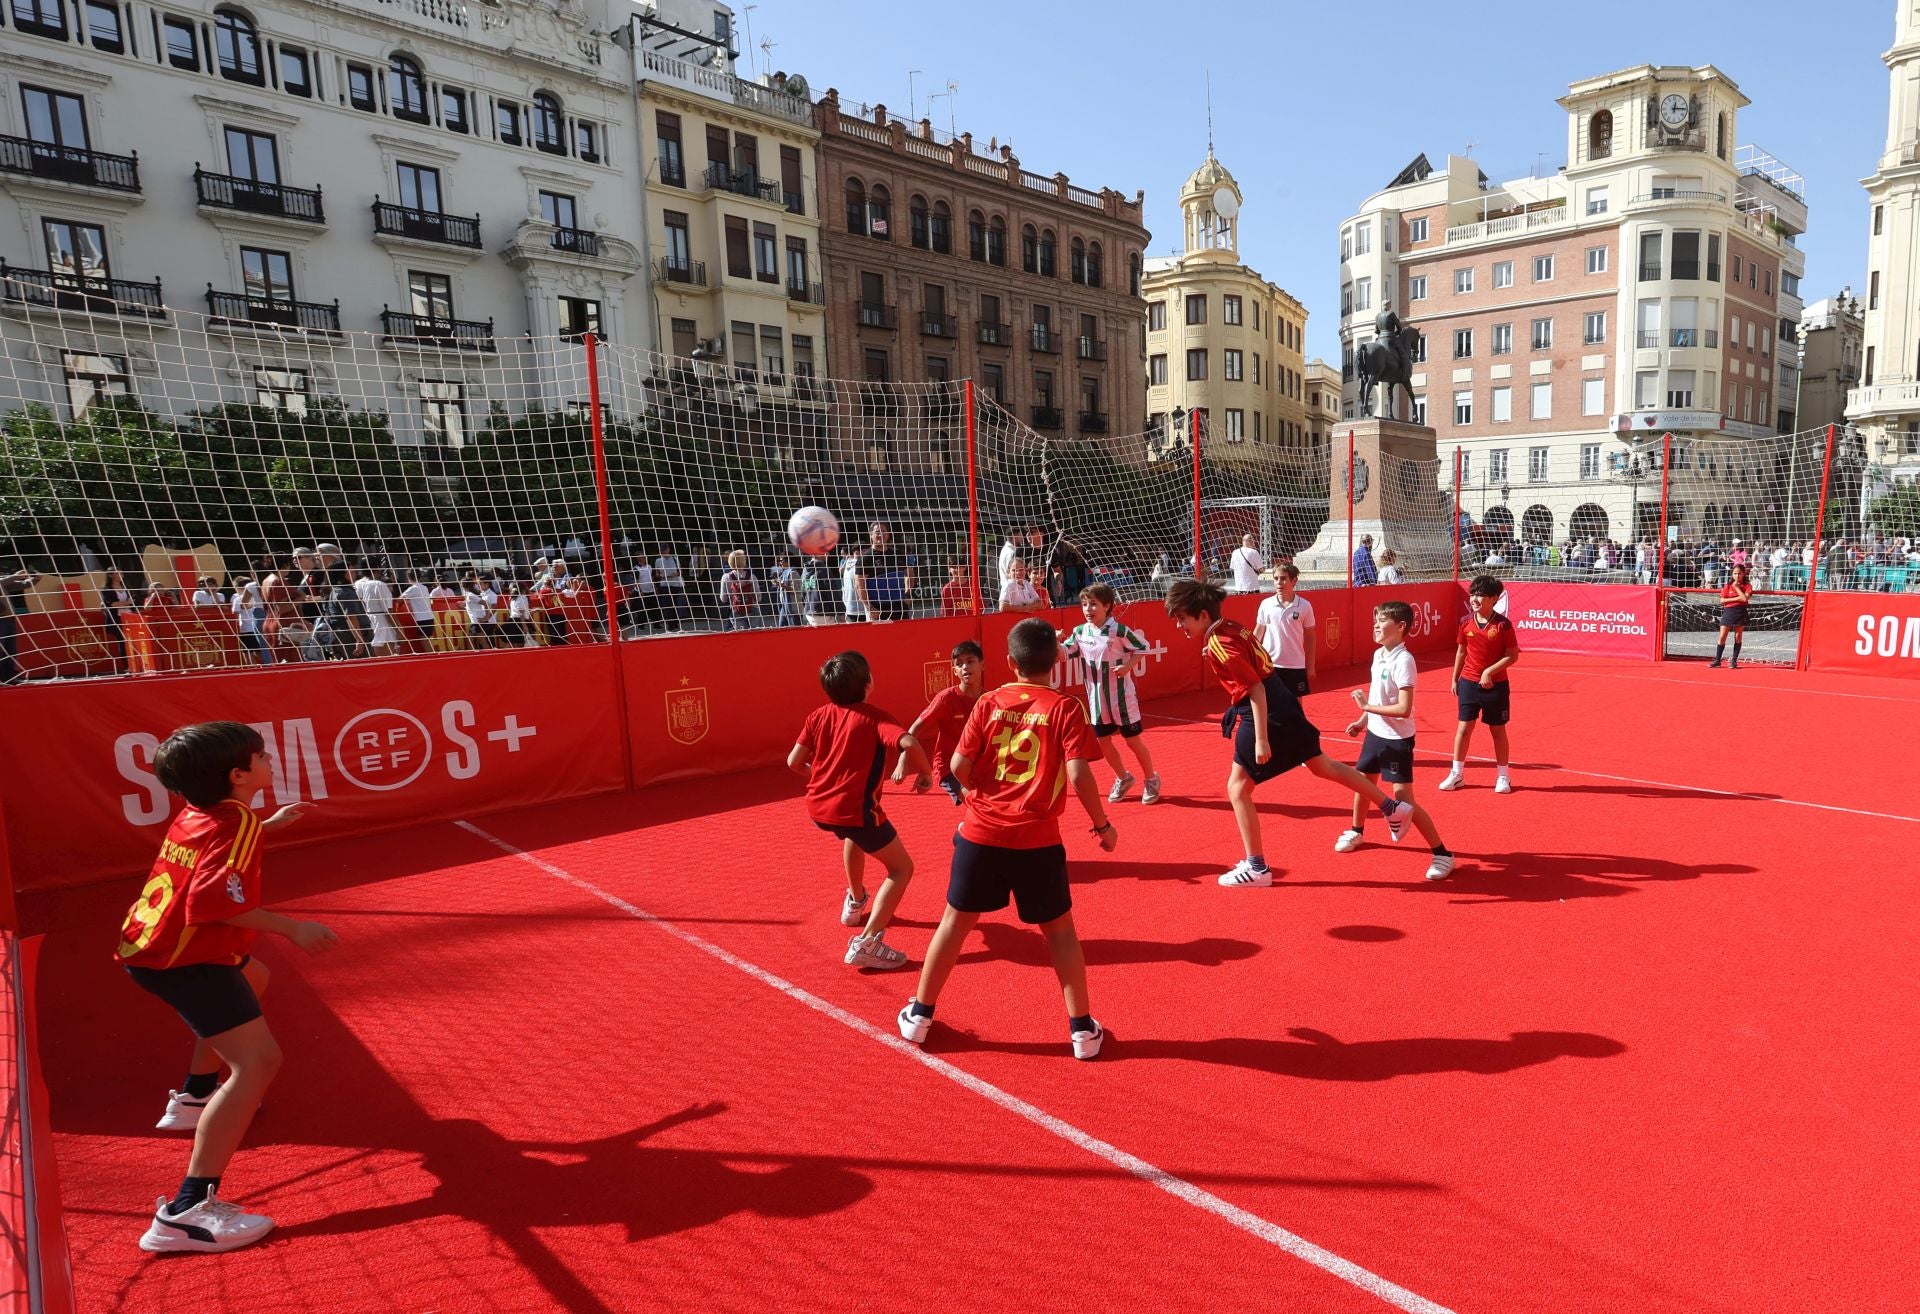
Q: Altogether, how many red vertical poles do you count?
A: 7